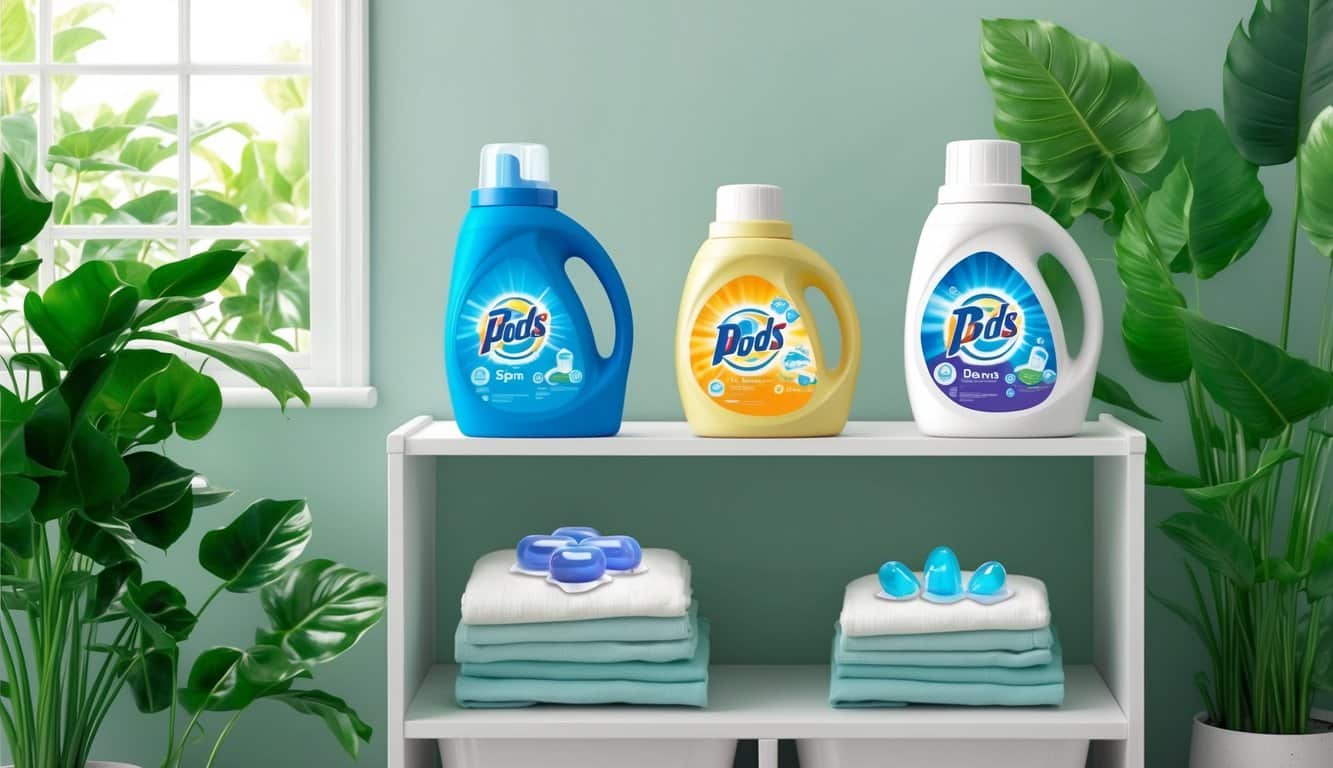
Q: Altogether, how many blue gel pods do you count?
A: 7